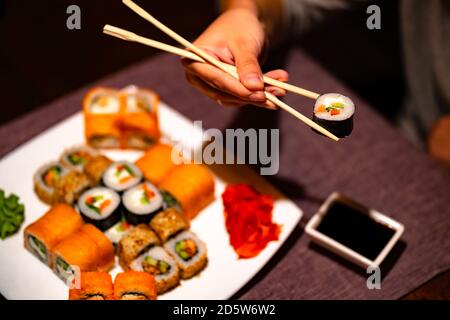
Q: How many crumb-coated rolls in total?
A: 8